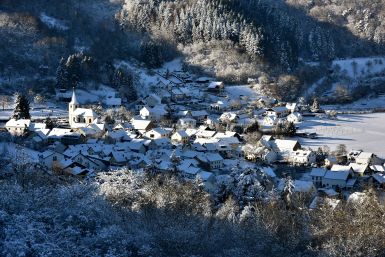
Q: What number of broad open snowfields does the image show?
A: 1